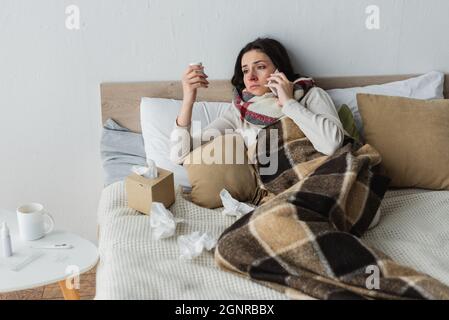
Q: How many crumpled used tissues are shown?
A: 3